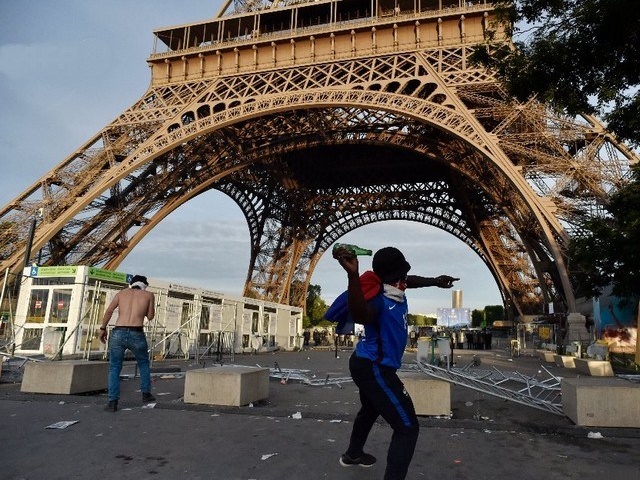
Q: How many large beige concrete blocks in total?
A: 4